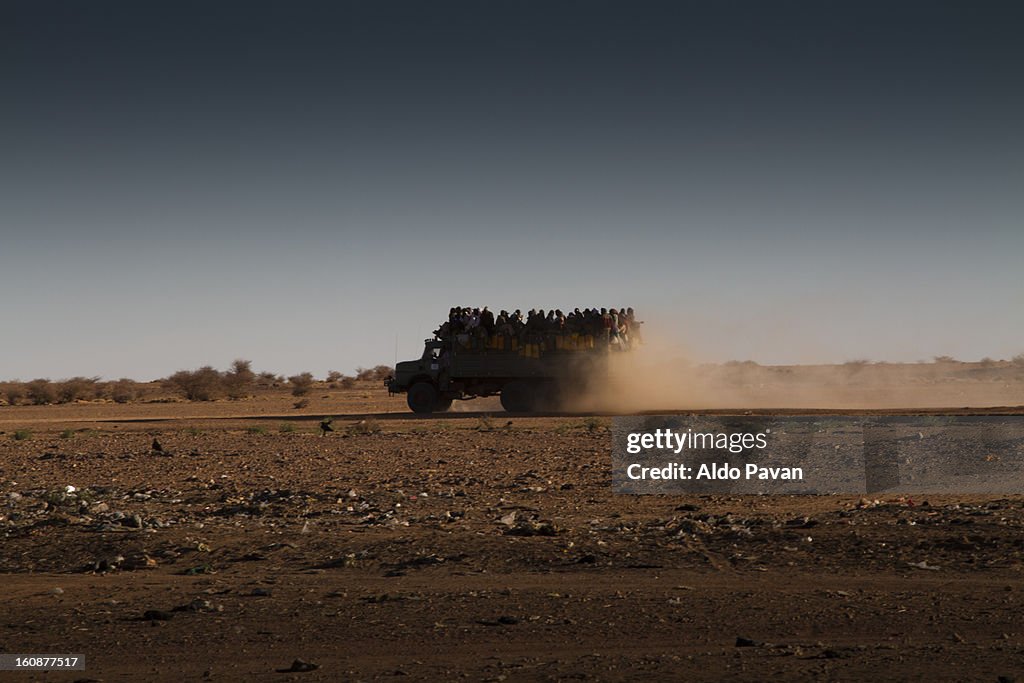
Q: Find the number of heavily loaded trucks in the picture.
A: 1